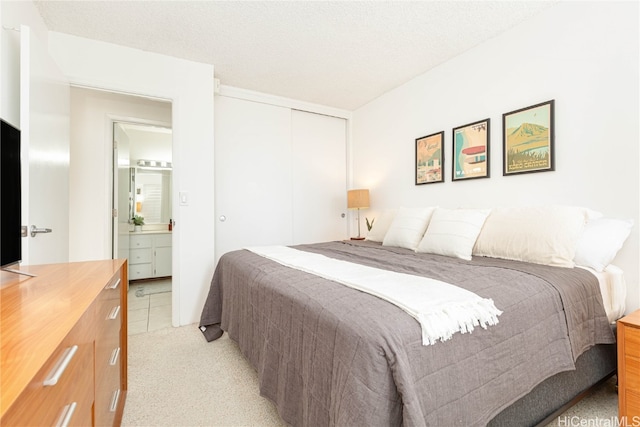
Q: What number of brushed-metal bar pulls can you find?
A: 6